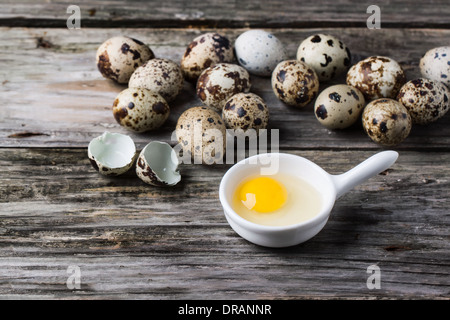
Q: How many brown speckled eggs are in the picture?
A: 14